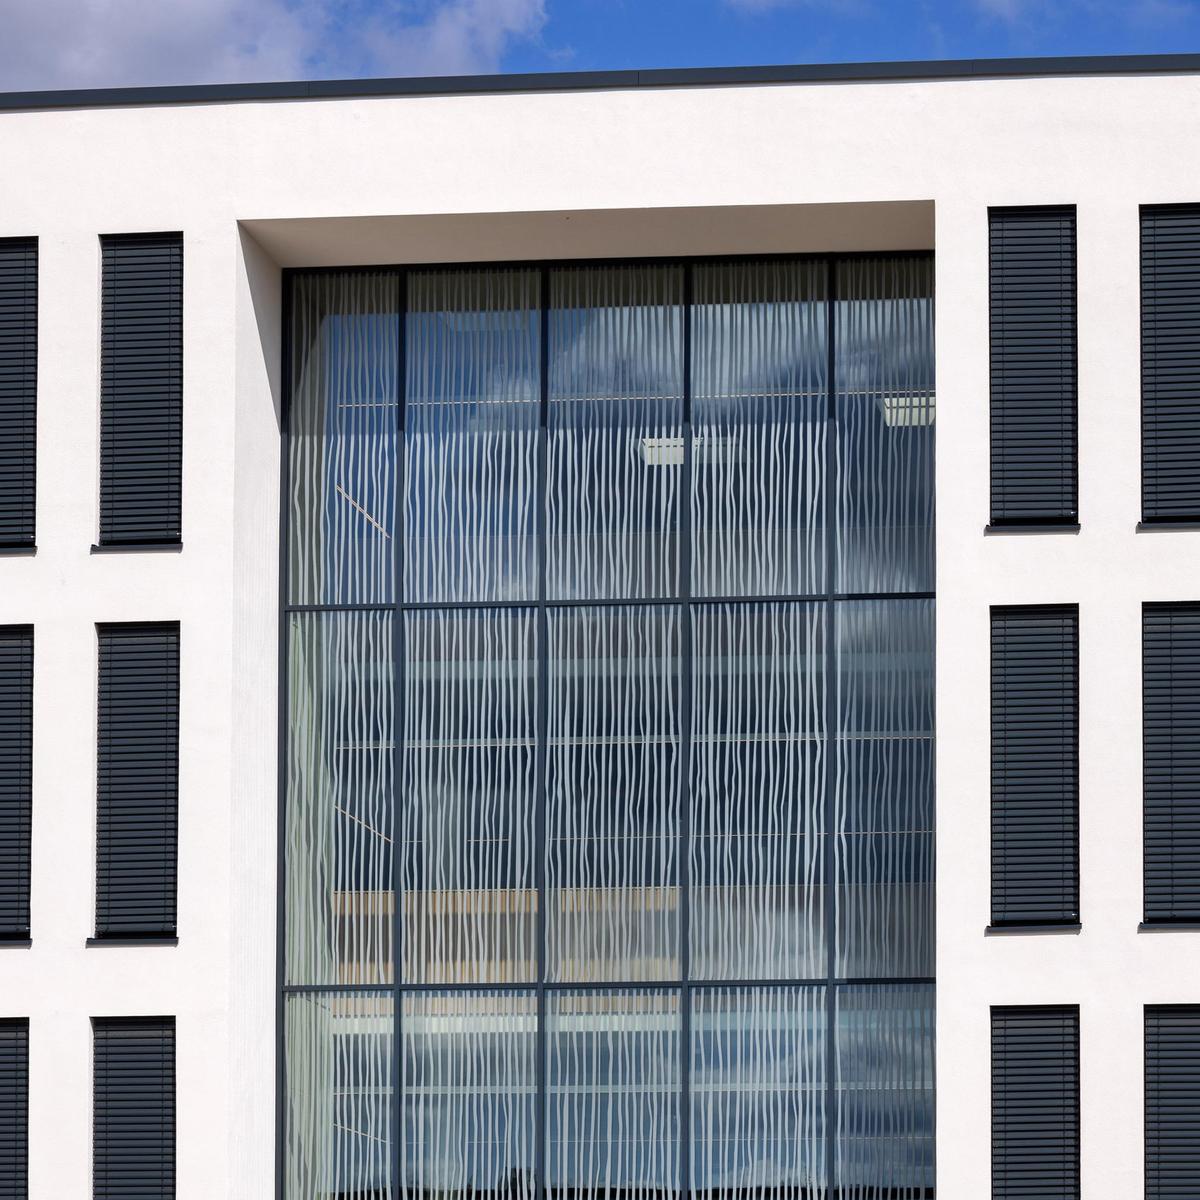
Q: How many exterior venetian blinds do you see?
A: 12